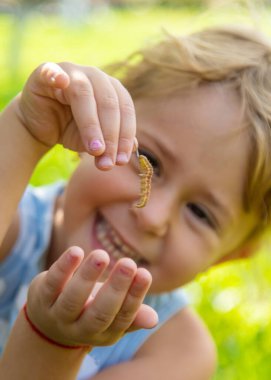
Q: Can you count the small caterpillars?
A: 1